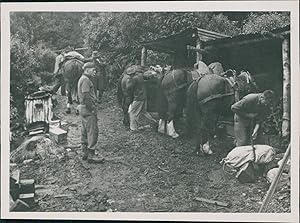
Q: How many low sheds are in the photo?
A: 2